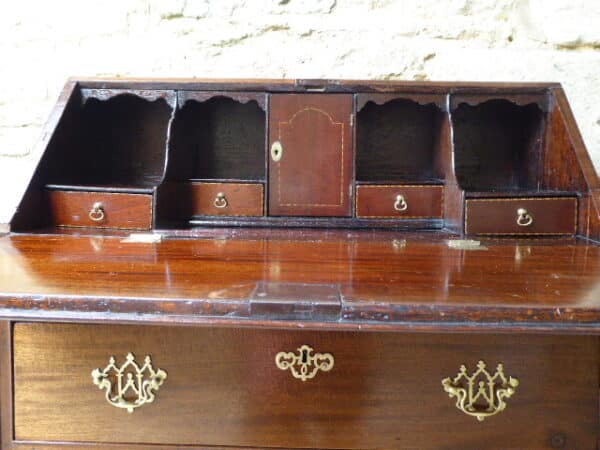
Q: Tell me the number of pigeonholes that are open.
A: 4